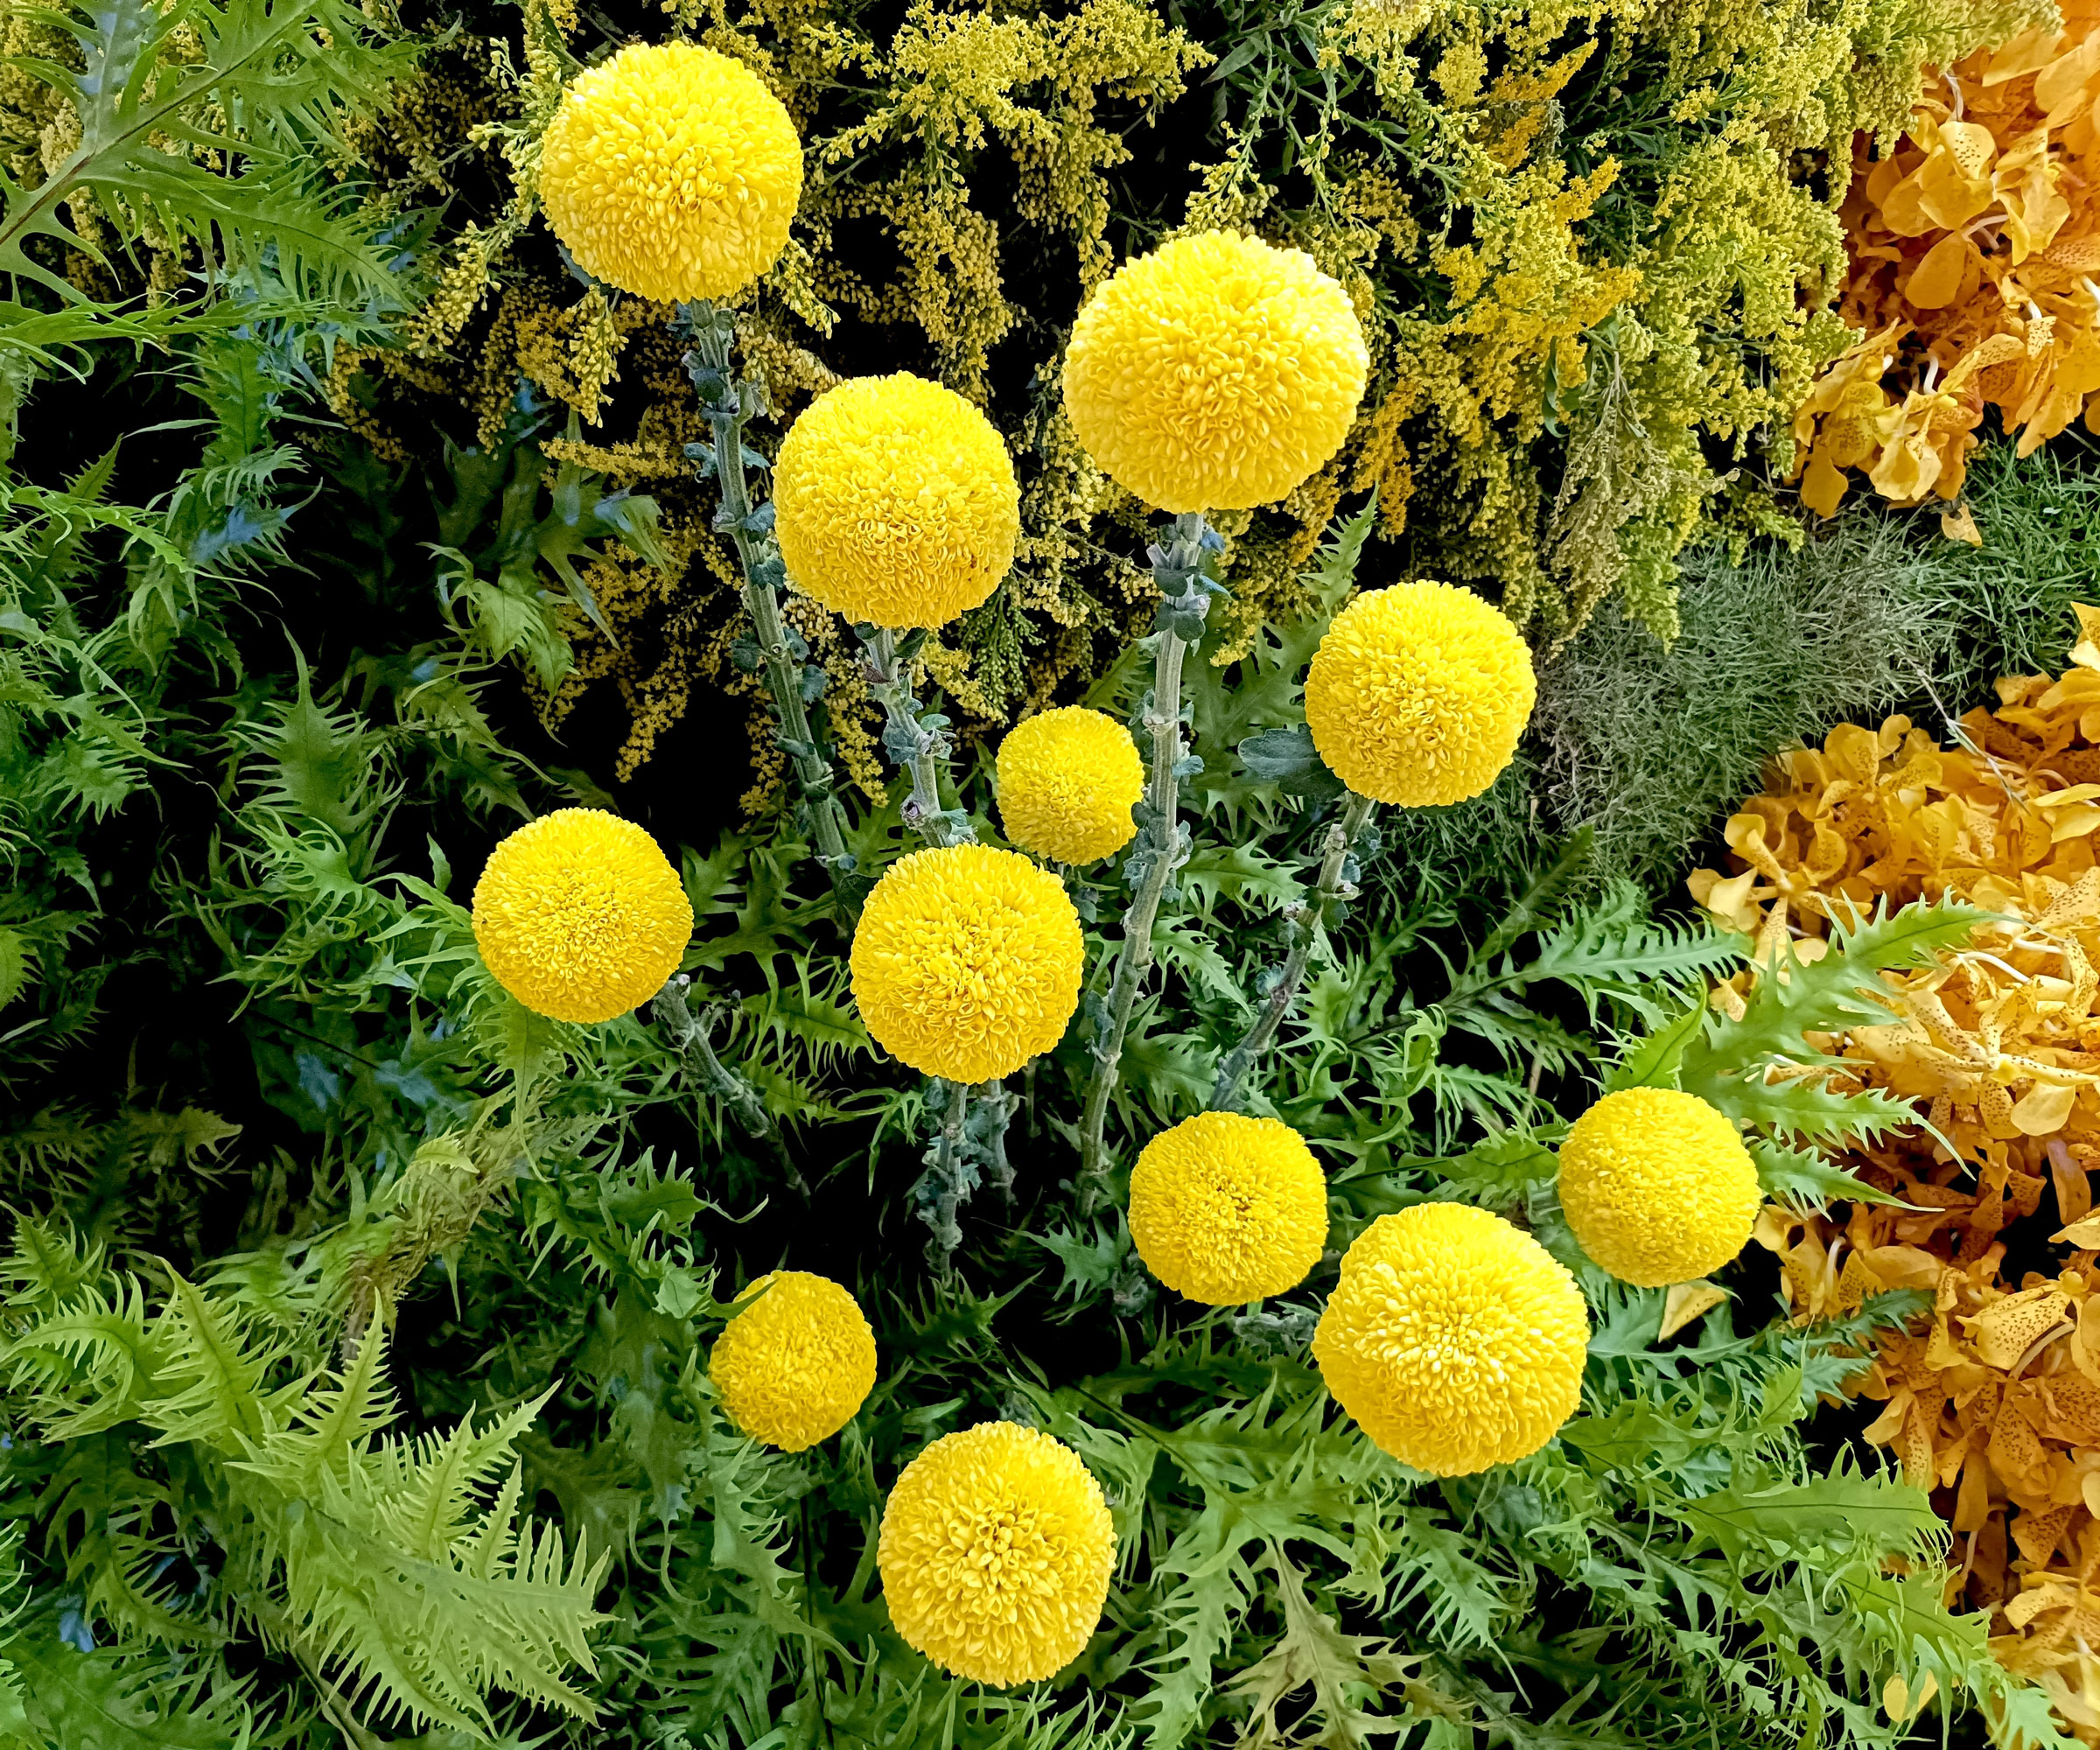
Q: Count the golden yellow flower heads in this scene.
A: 12